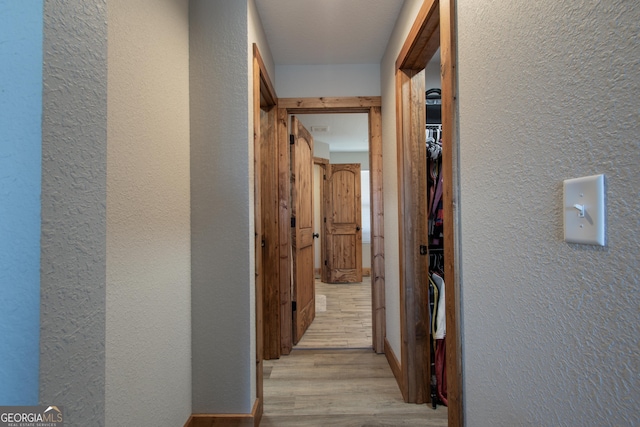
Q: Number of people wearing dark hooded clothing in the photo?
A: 0